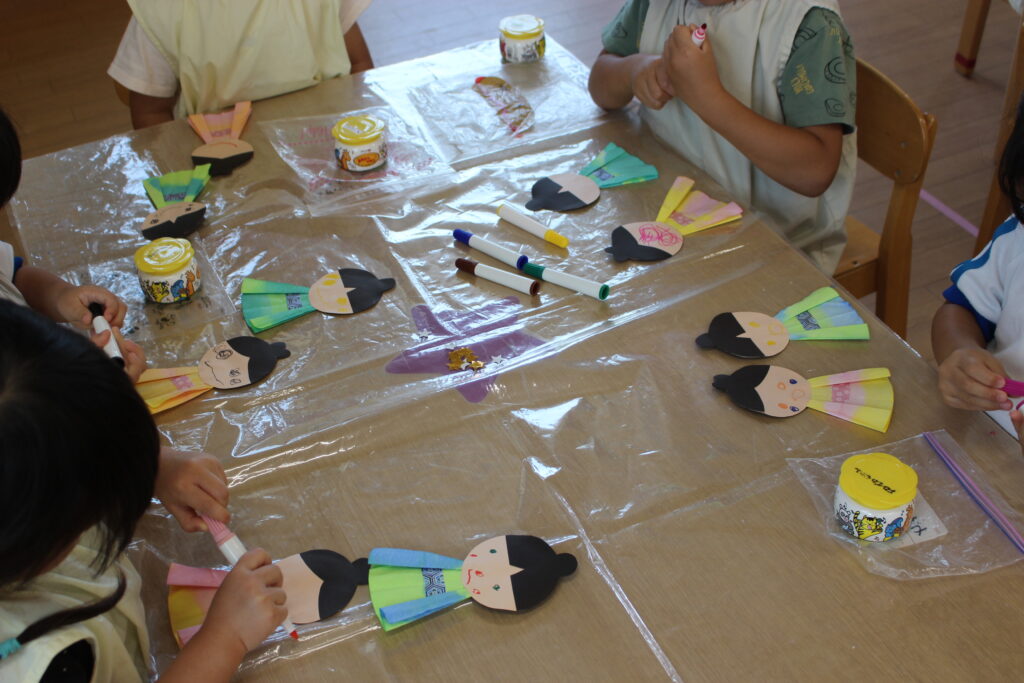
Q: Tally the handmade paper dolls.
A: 10